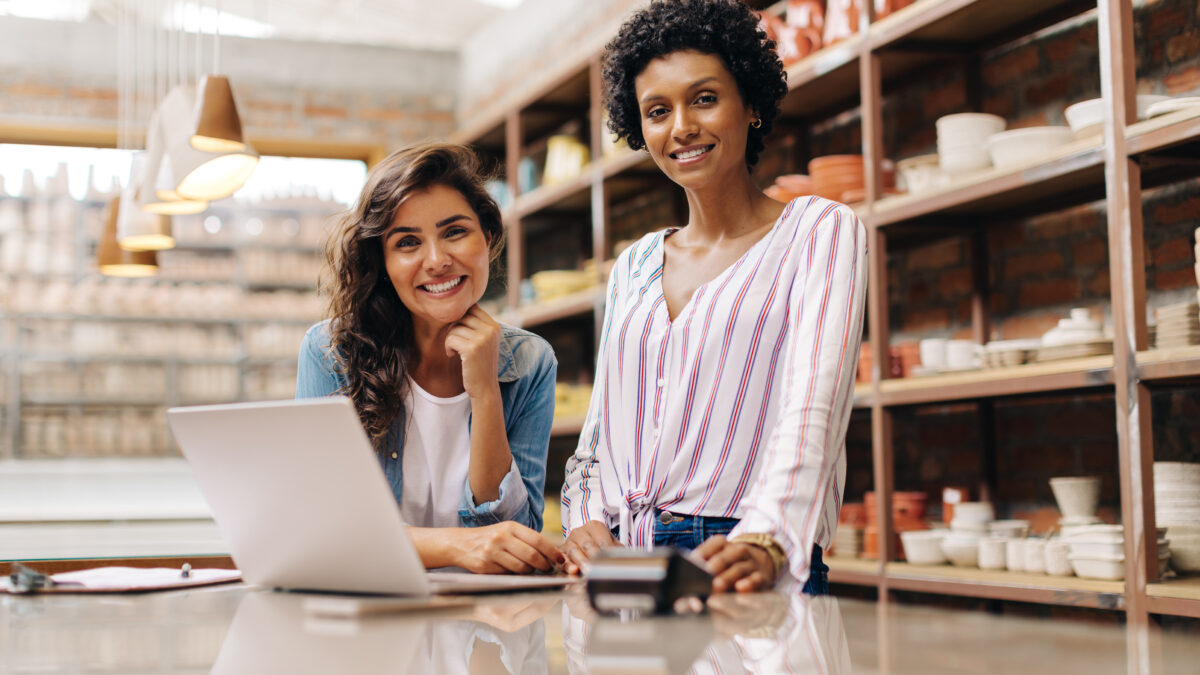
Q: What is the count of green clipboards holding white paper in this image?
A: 0